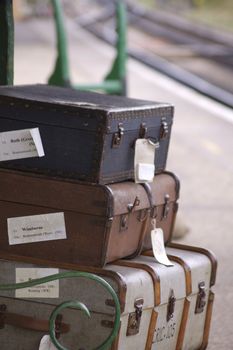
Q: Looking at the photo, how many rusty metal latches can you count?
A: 8